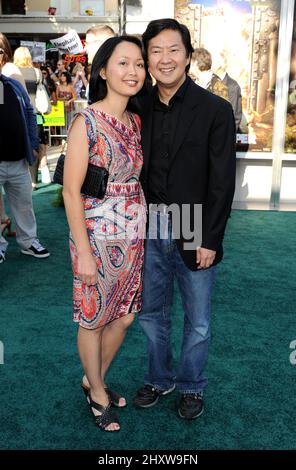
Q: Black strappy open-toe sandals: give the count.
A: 2